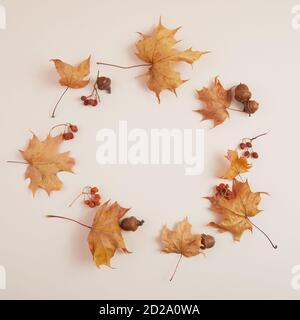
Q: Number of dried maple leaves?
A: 8